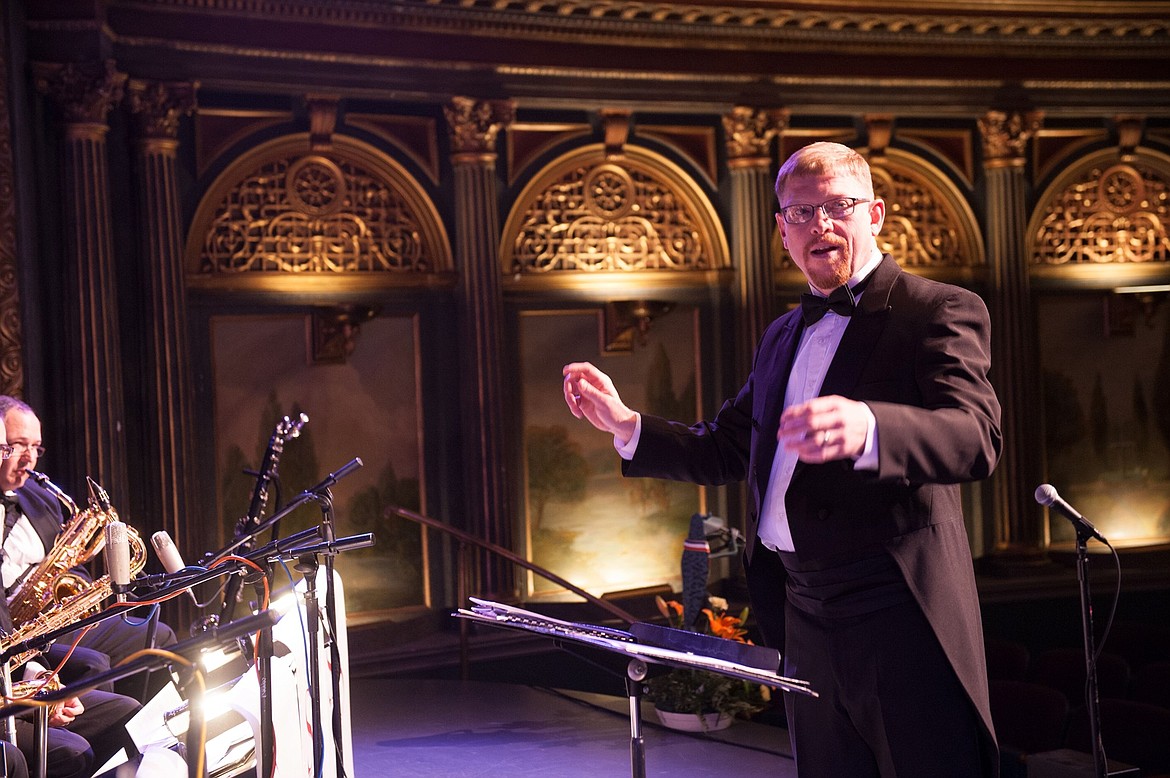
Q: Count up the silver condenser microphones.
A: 2